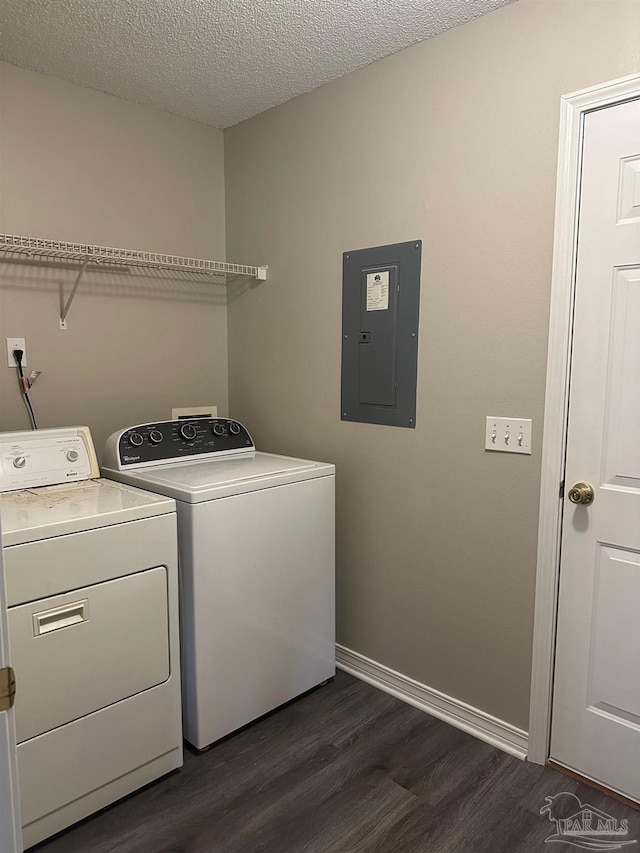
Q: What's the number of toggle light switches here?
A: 3